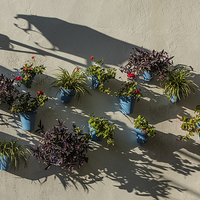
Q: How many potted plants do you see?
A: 13